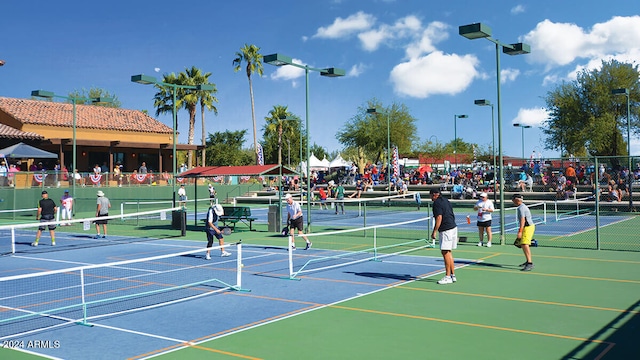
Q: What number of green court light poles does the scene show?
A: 10